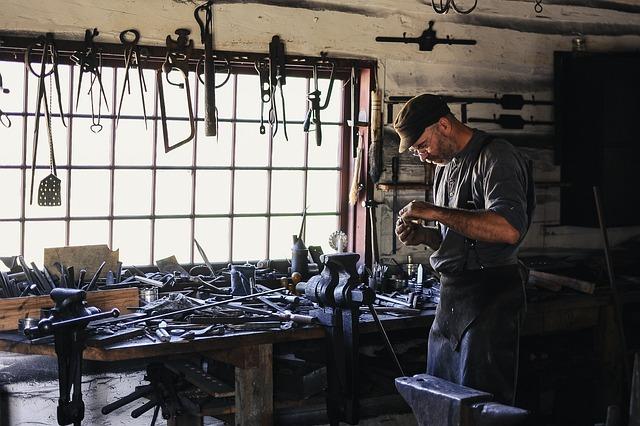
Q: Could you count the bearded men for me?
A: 1